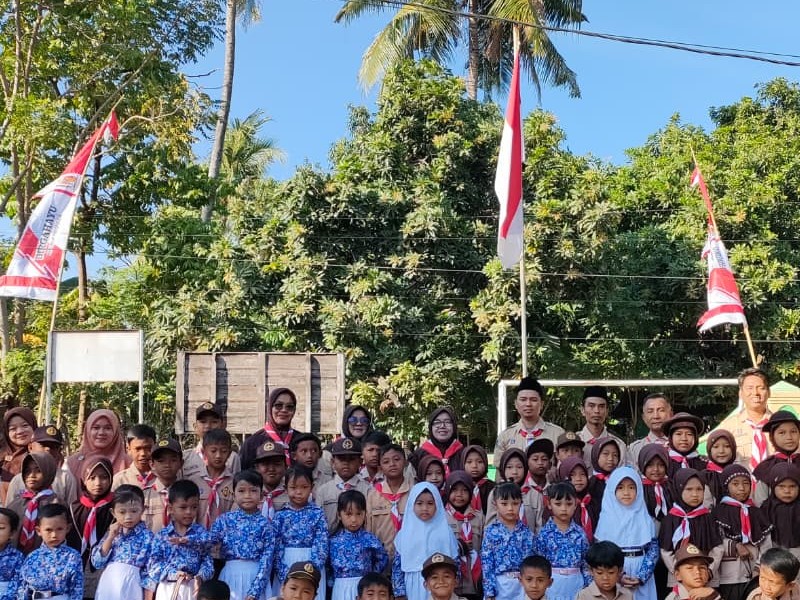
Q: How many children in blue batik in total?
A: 11